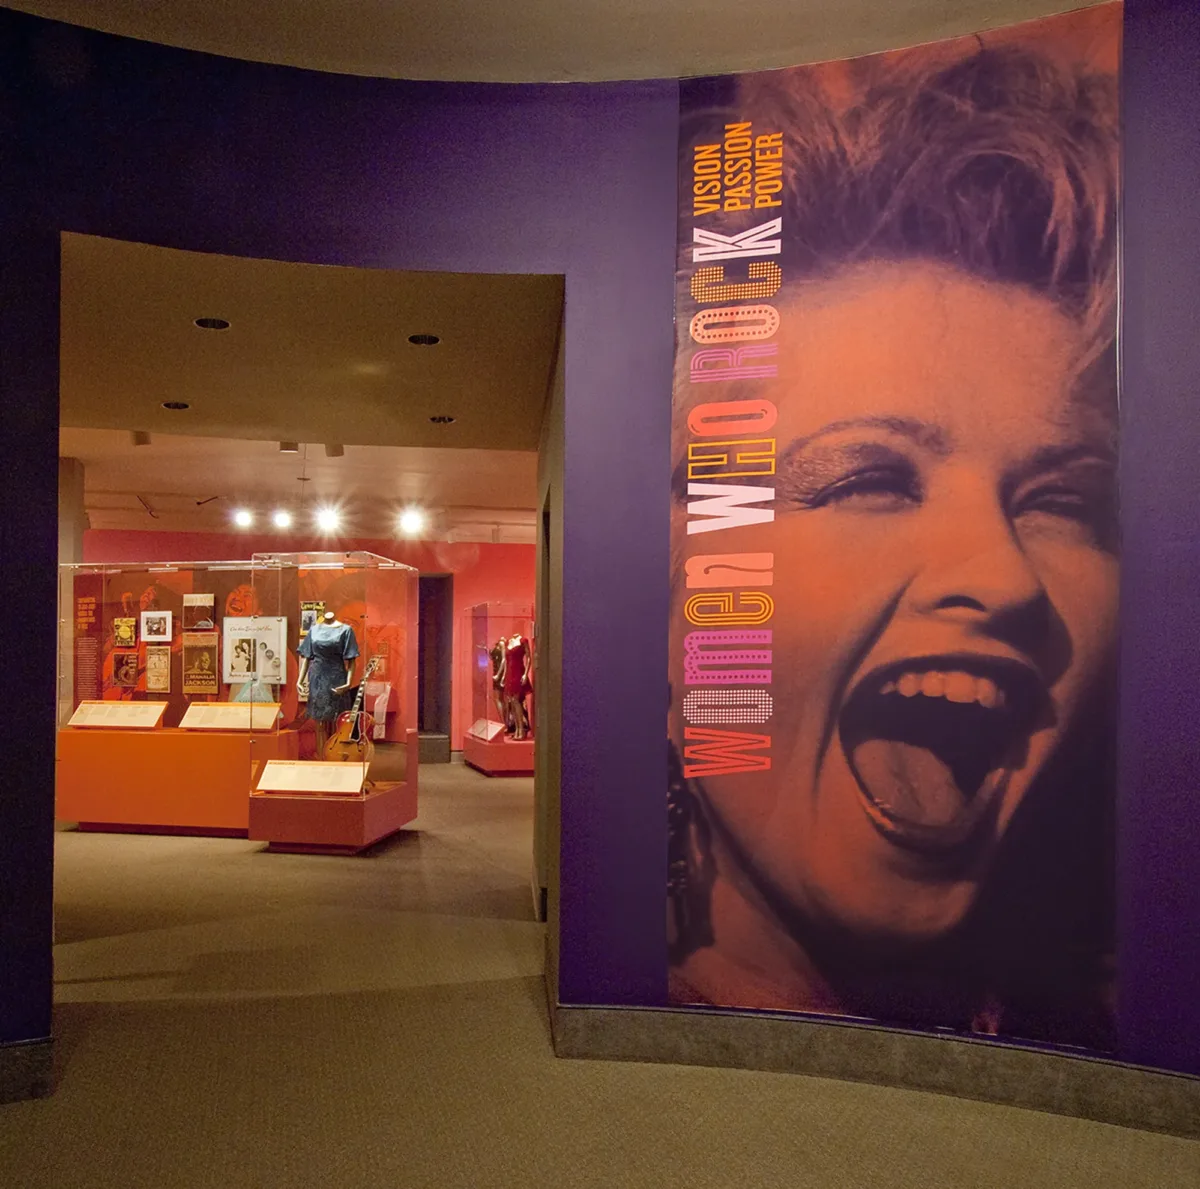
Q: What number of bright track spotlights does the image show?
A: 4